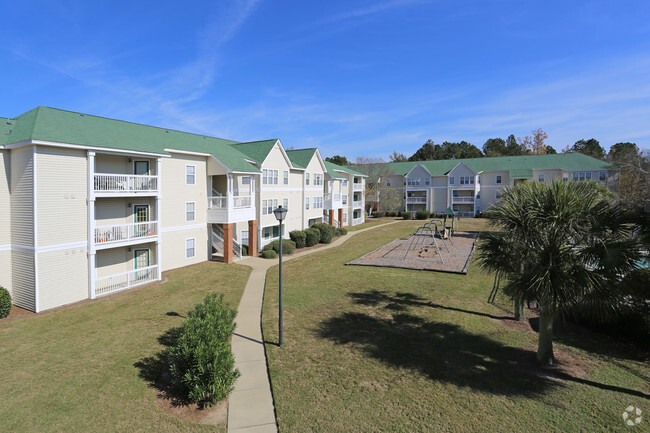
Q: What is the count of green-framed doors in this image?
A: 3